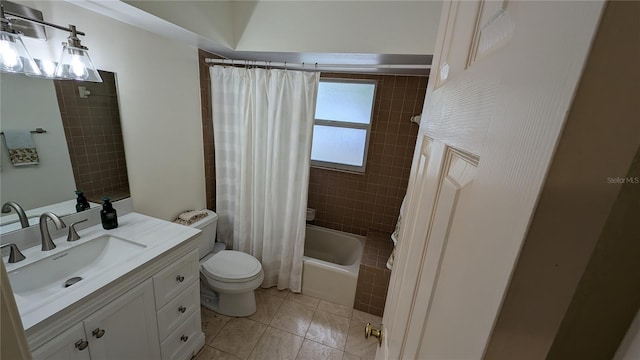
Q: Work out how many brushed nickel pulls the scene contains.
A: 5